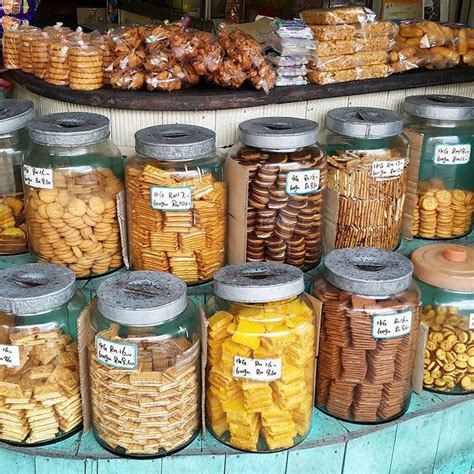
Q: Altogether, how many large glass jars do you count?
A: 11